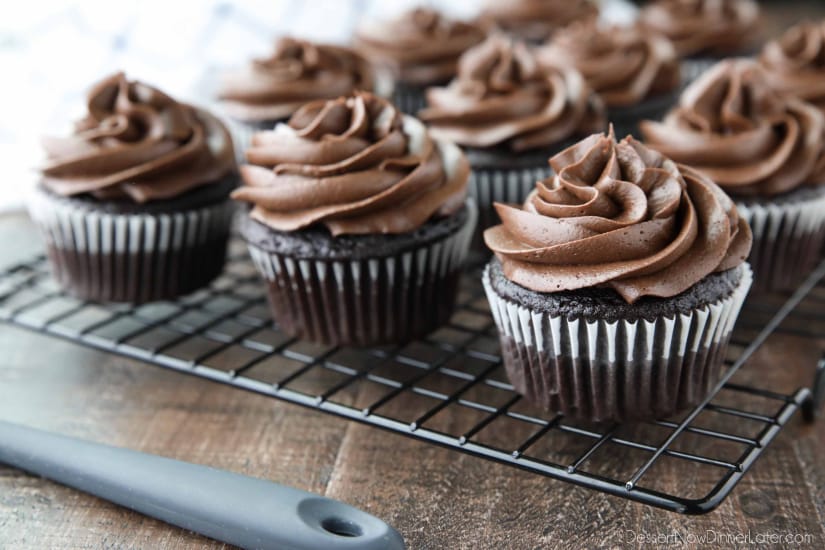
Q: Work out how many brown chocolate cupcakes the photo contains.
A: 11